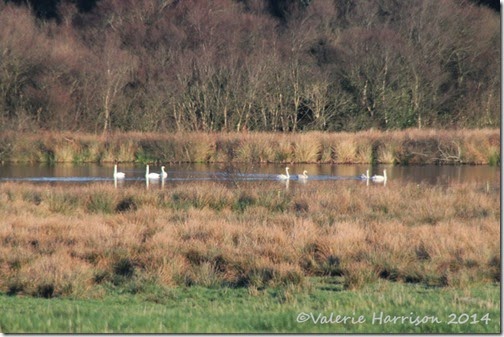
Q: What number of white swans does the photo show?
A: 7